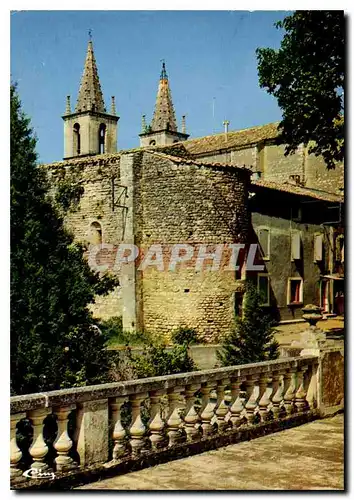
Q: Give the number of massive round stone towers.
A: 1